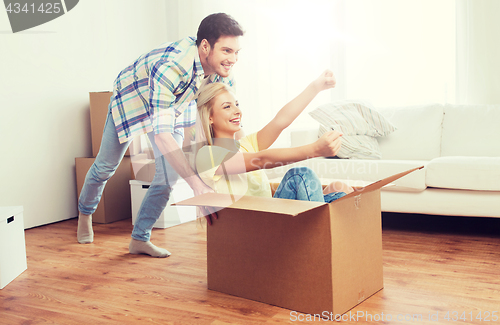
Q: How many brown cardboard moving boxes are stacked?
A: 2